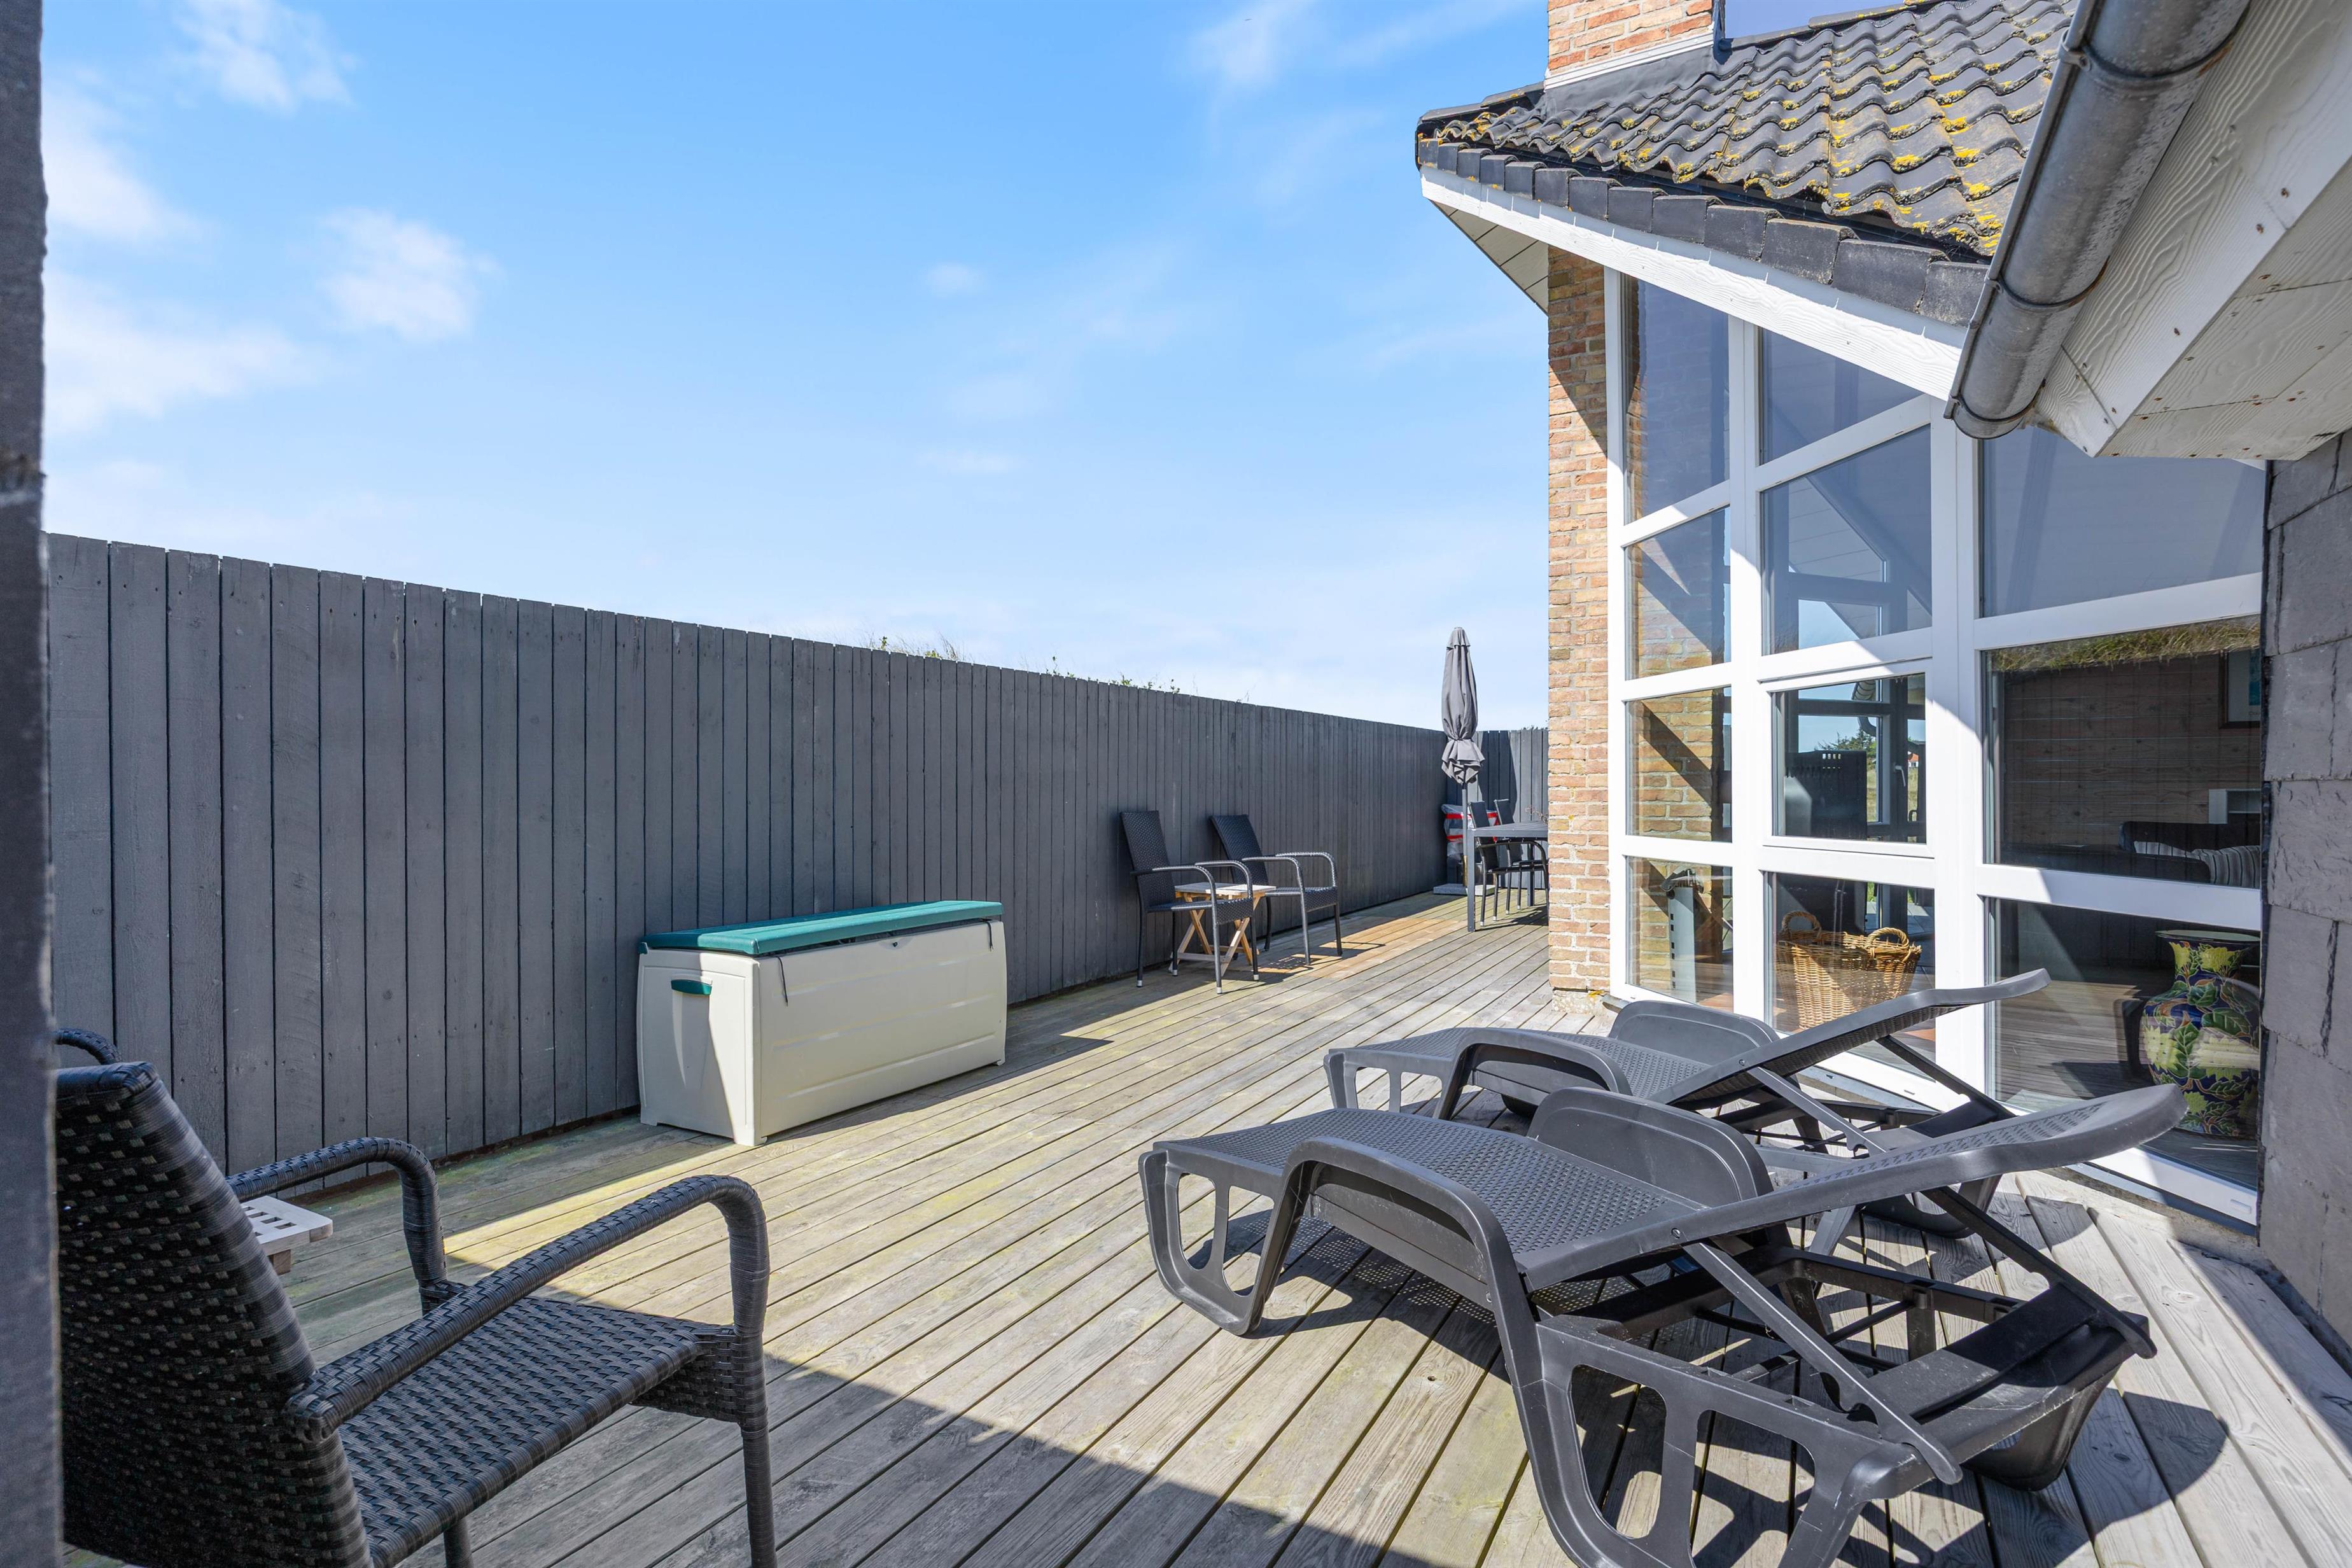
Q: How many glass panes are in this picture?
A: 11